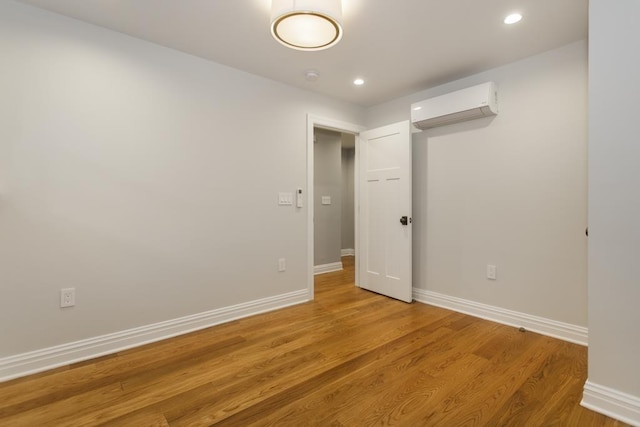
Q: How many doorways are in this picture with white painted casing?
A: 1